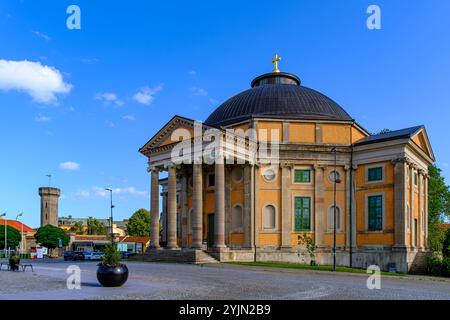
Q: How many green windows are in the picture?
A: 4